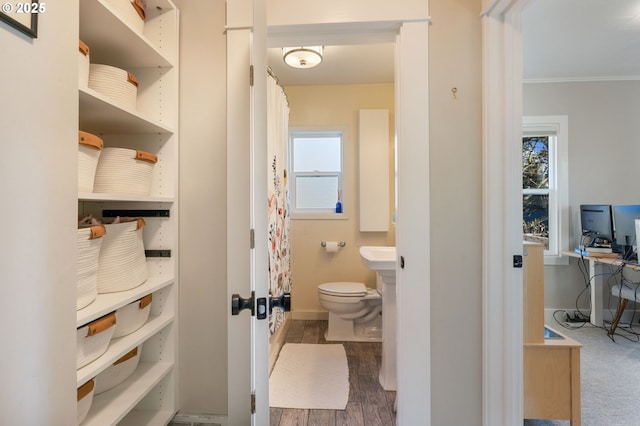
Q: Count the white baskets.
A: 11